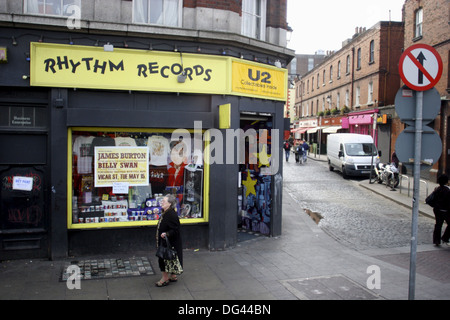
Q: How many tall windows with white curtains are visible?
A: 3